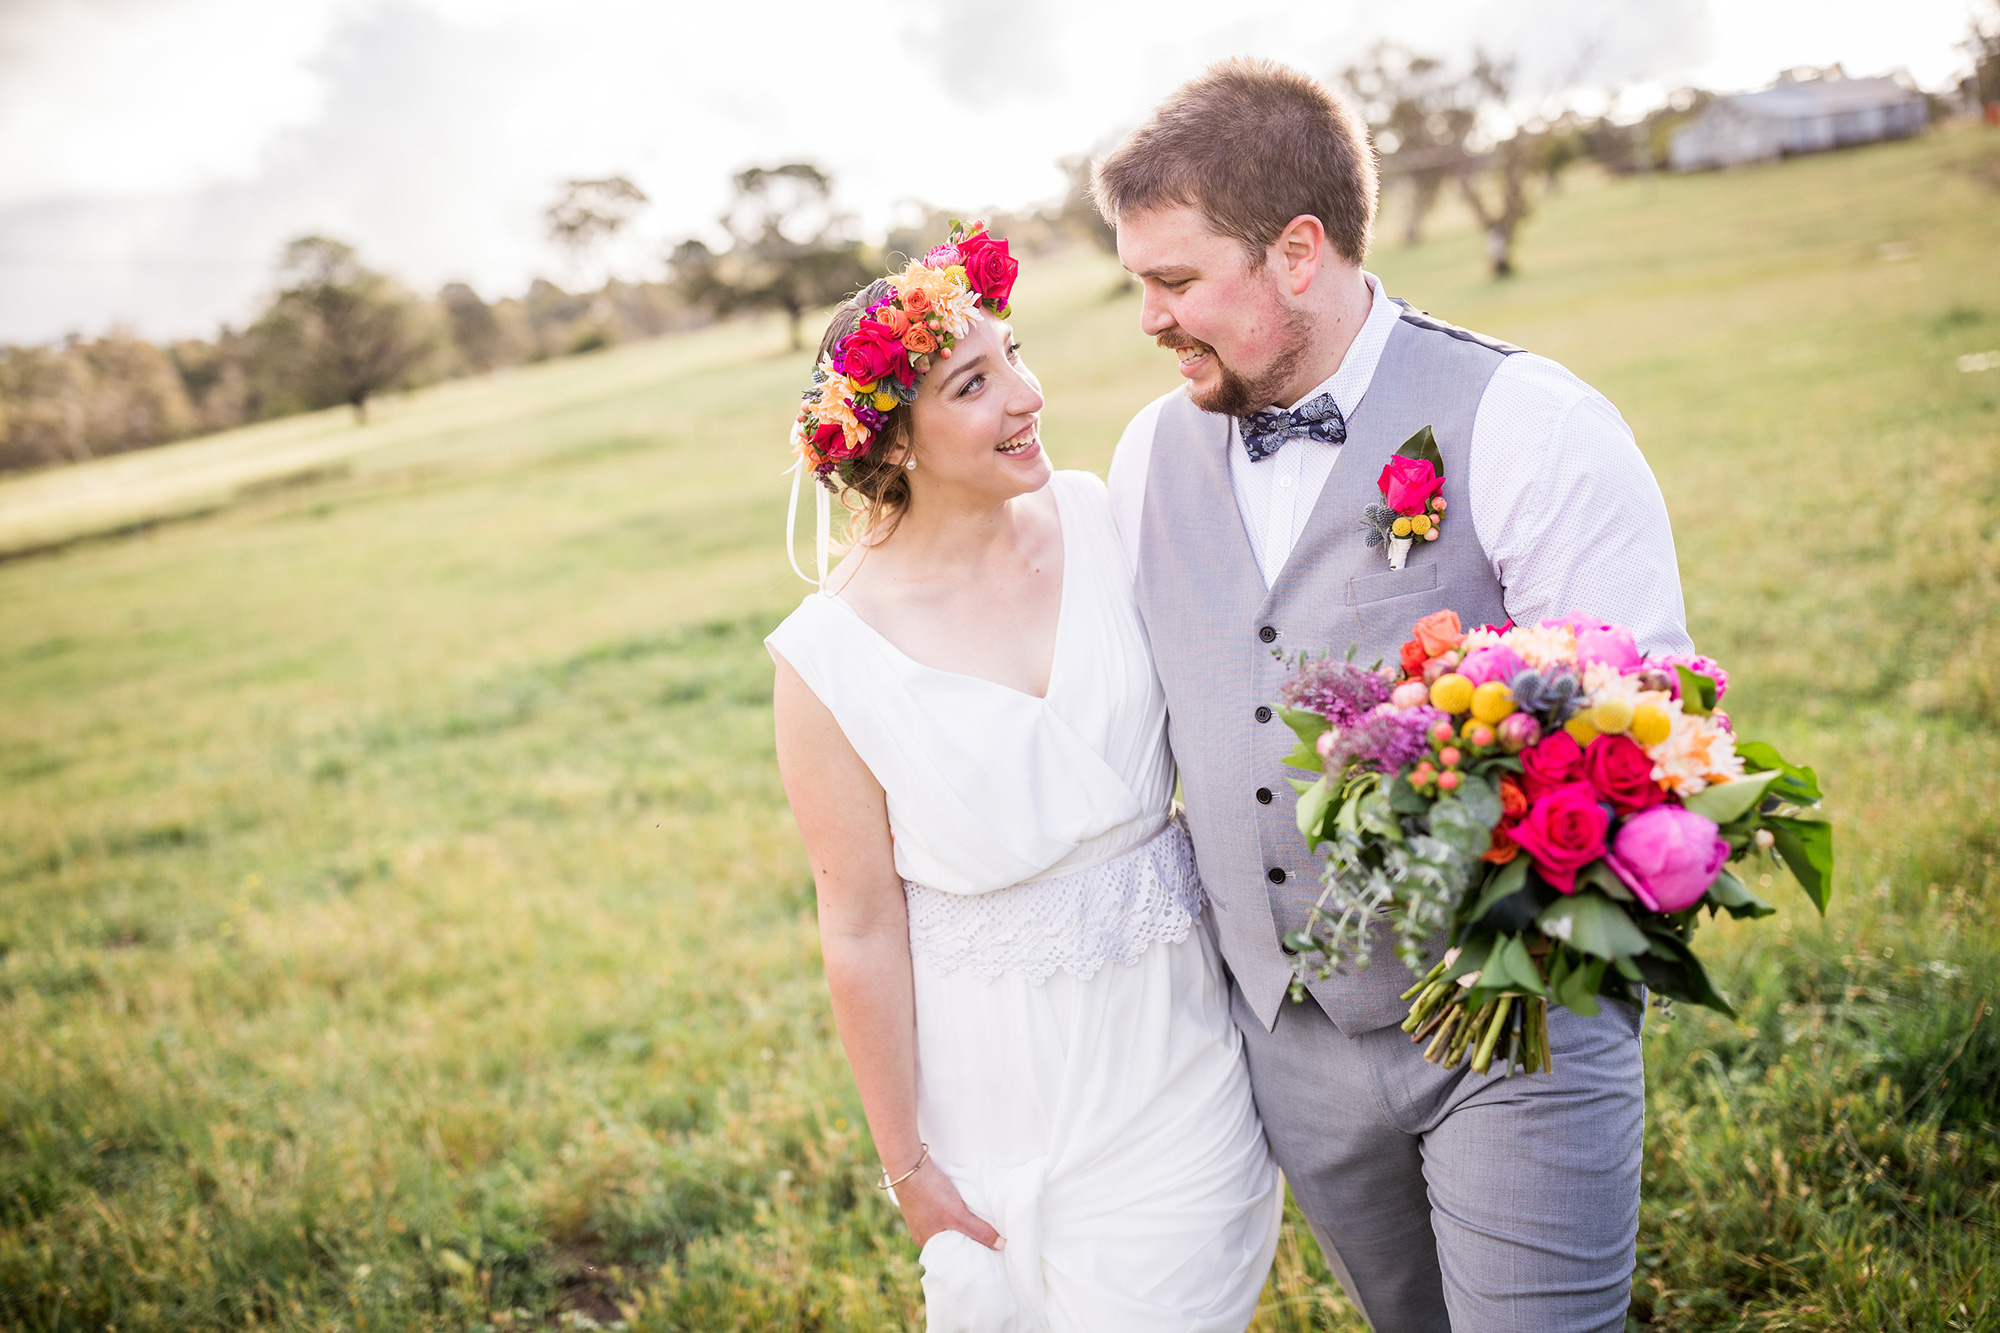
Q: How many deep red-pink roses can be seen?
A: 7